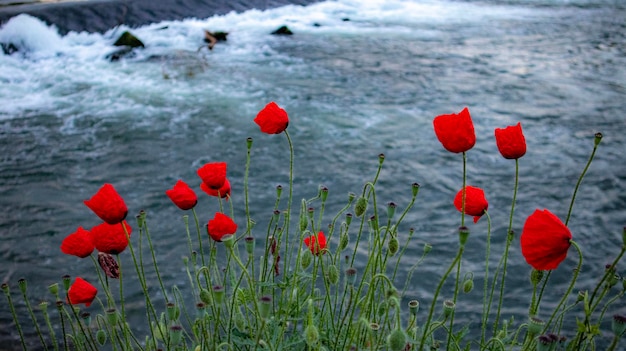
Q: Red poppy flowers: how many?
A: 14